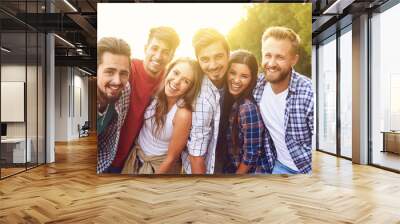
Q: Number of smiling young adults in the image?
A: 6